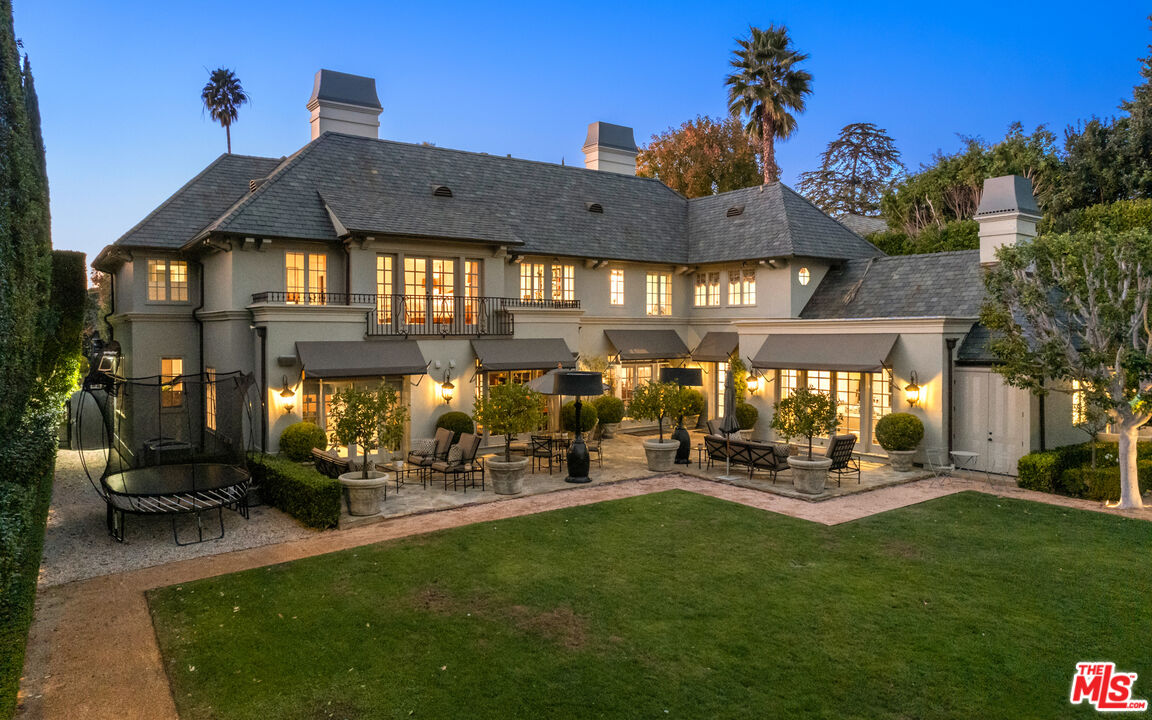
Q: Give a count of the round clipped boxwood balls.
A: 7